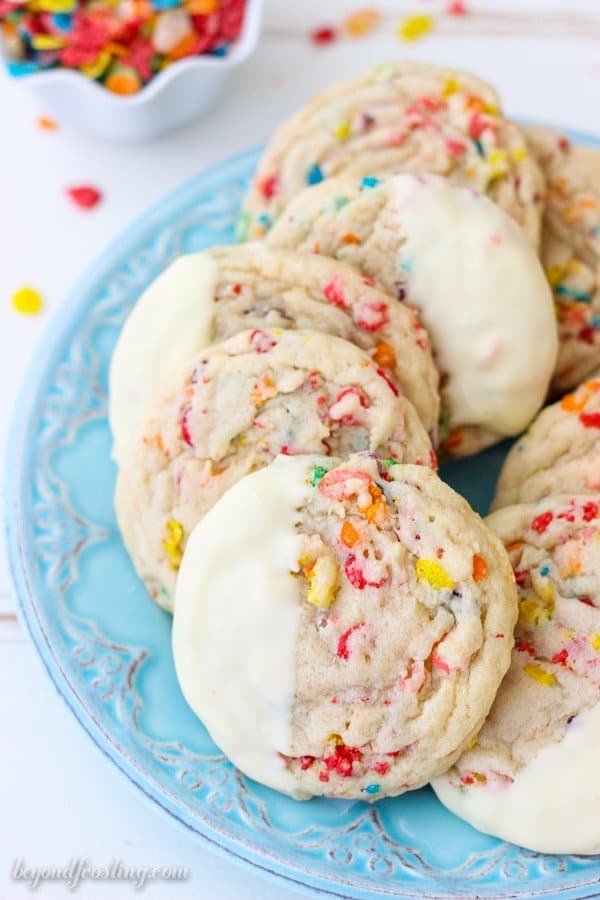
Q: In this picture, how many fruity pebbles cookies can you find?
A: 8